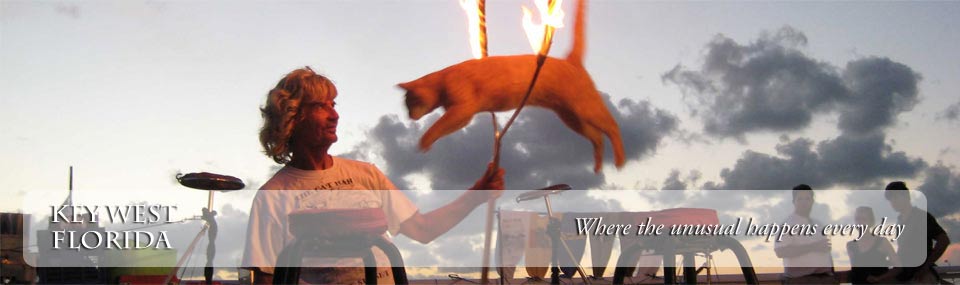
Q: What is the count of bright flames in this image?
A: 2